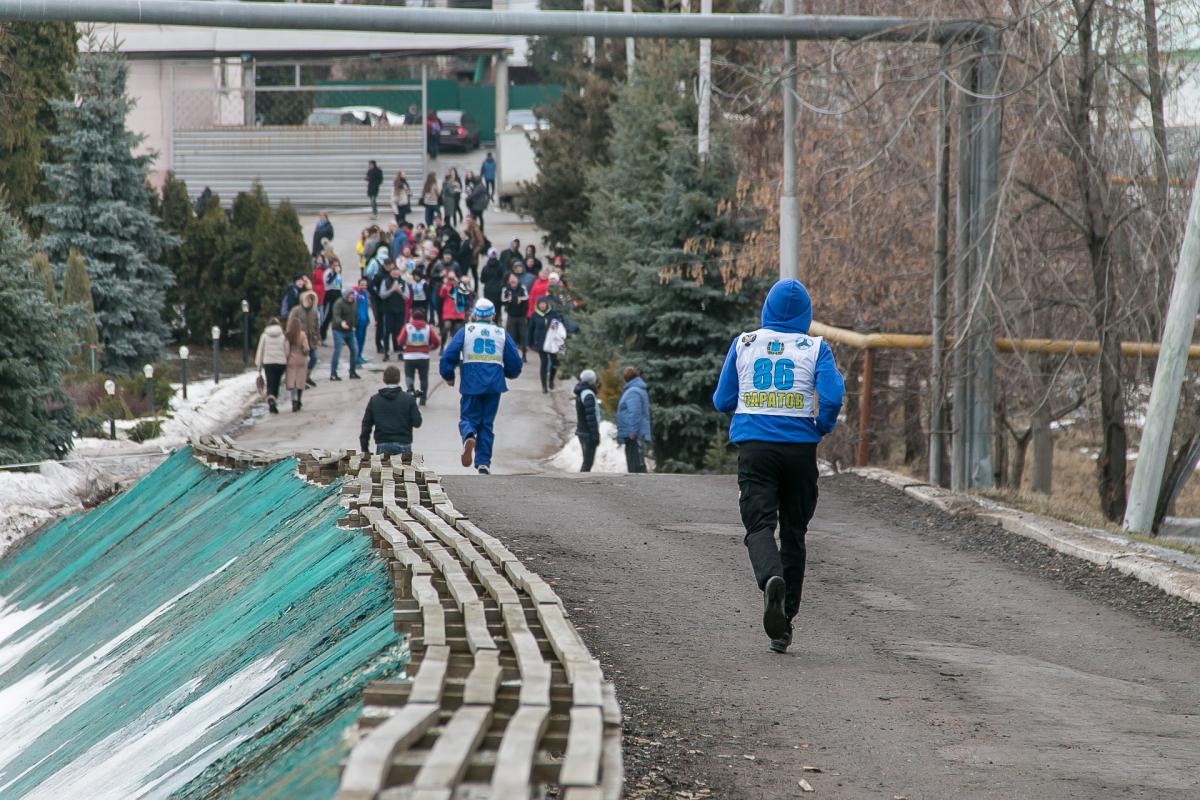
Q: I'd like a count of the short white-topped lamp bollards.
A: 5